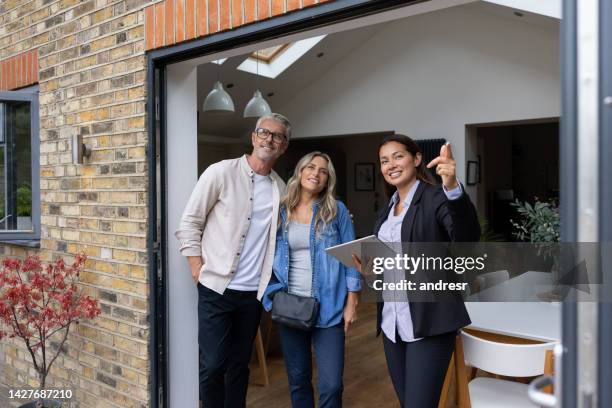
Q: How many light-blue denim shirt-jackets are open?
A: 1